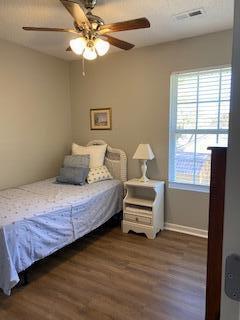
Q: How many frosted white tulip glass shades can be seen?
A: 3